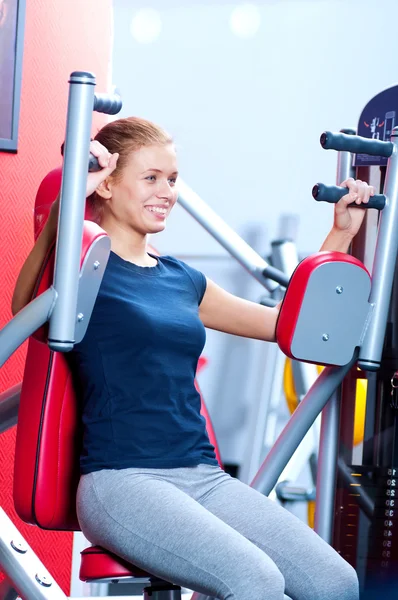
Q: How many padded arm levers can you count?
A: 2